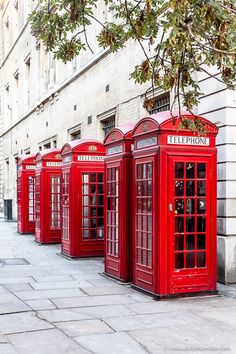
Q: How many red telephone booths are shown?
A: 5